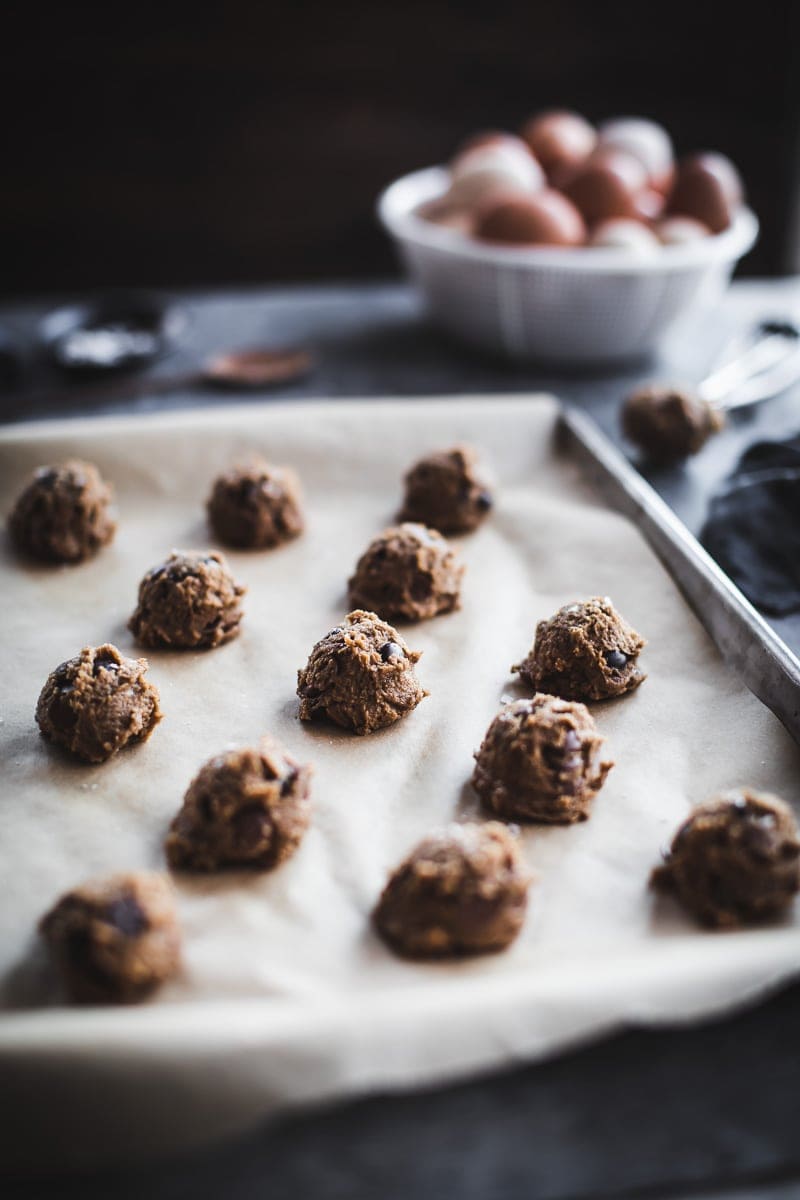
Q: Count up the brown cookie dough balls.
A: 14